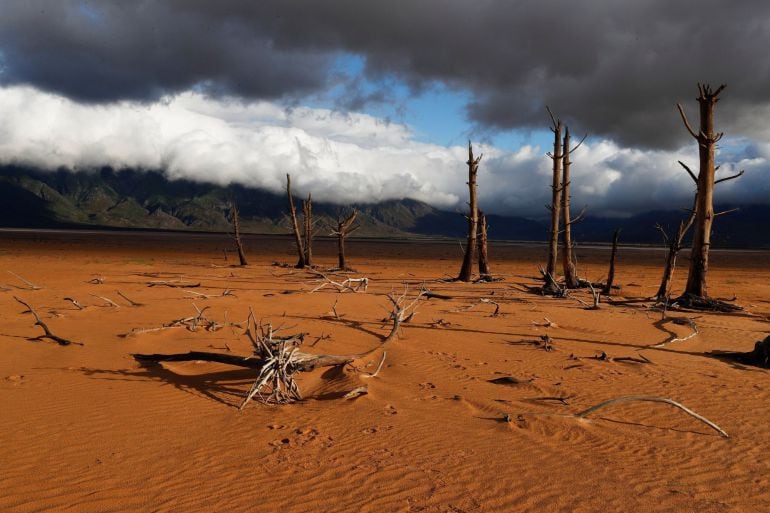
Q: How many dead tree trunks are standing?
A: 11